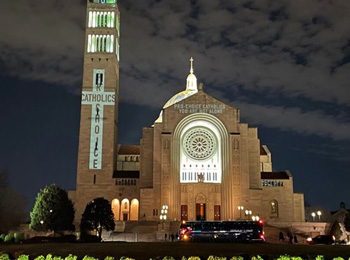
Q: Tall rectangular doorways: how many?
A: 3